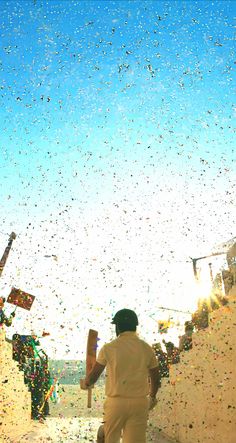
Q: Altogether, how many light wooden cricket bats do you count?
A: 1